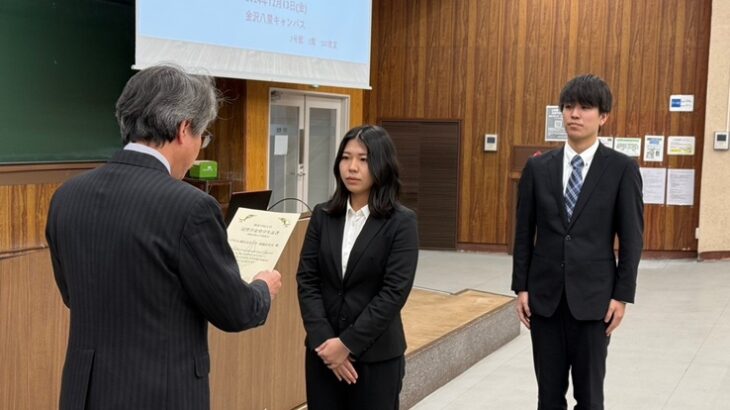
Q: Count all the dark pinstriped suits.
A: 1